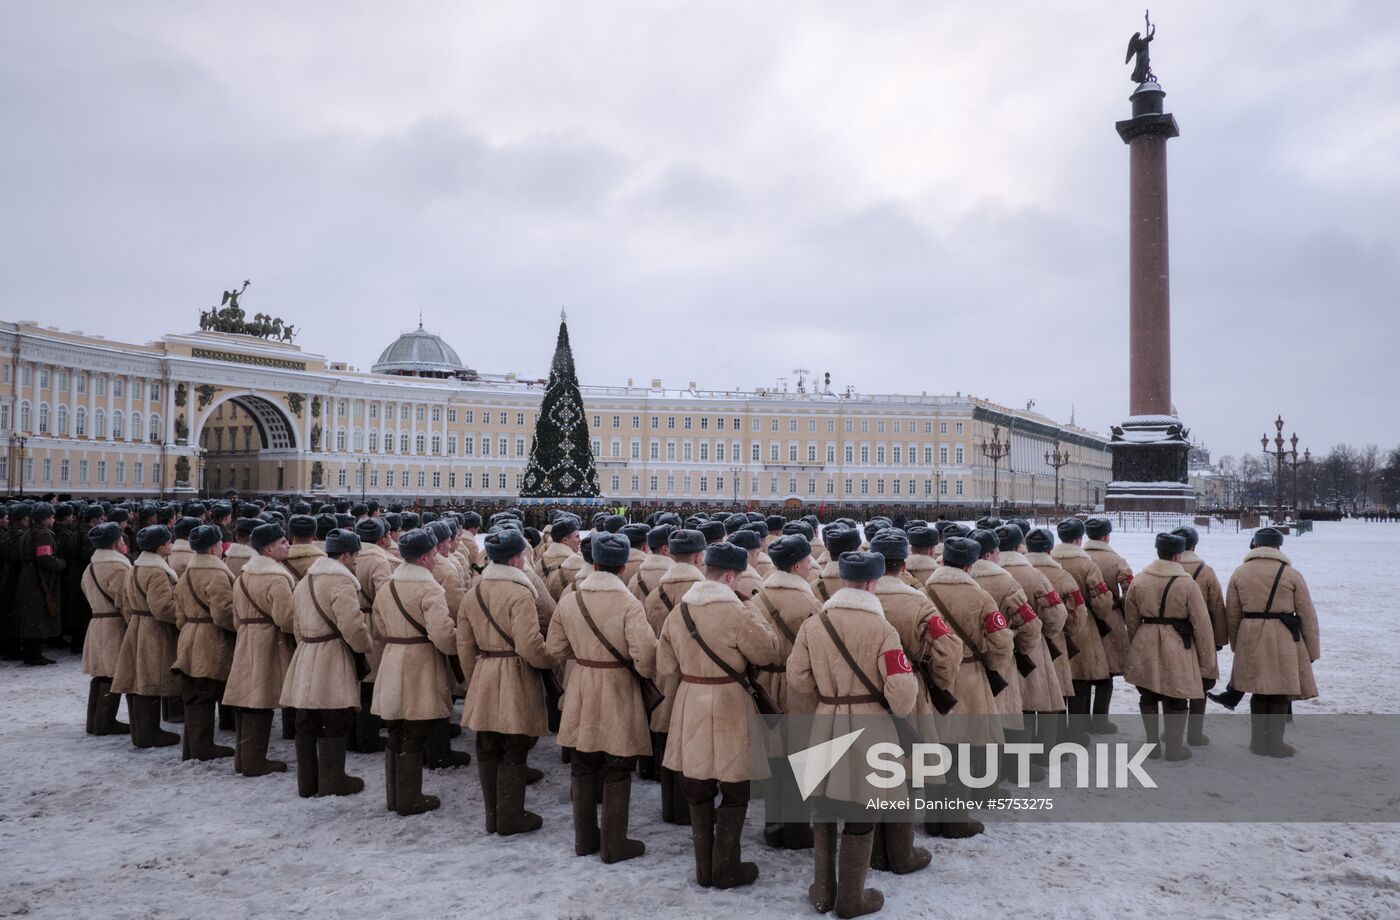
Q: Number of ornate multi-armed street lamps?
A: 4